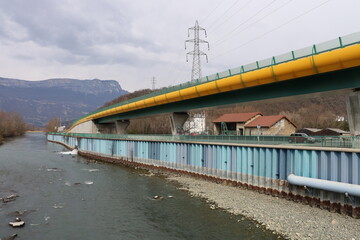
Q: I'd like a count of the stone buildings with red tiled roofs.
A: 2